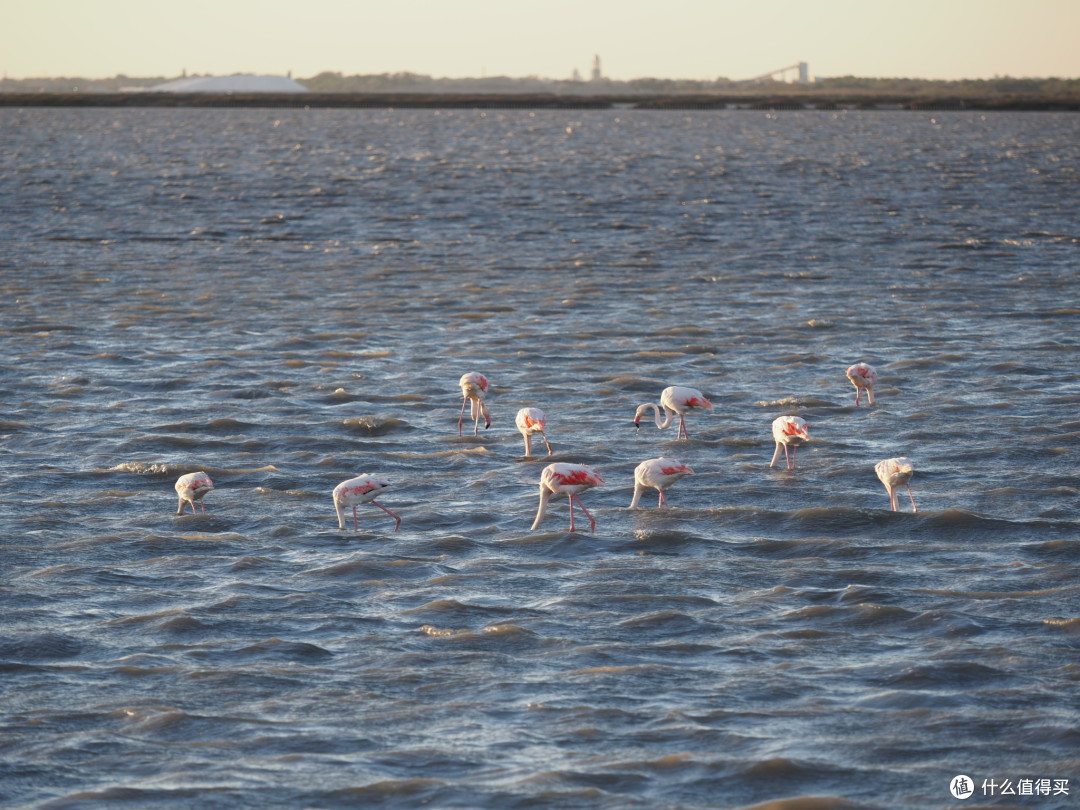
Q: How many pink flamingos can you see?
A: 10